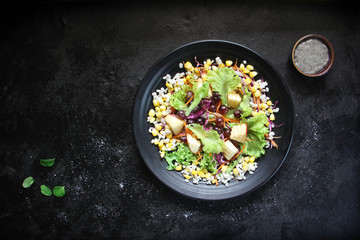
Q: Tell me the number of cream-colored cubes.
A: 5